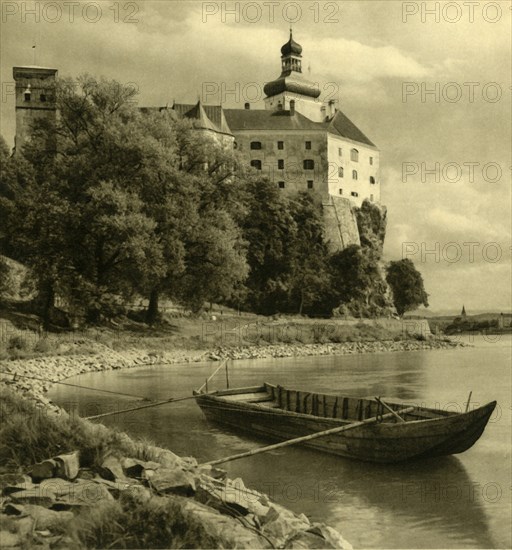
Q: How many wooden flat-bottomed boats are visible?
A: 1